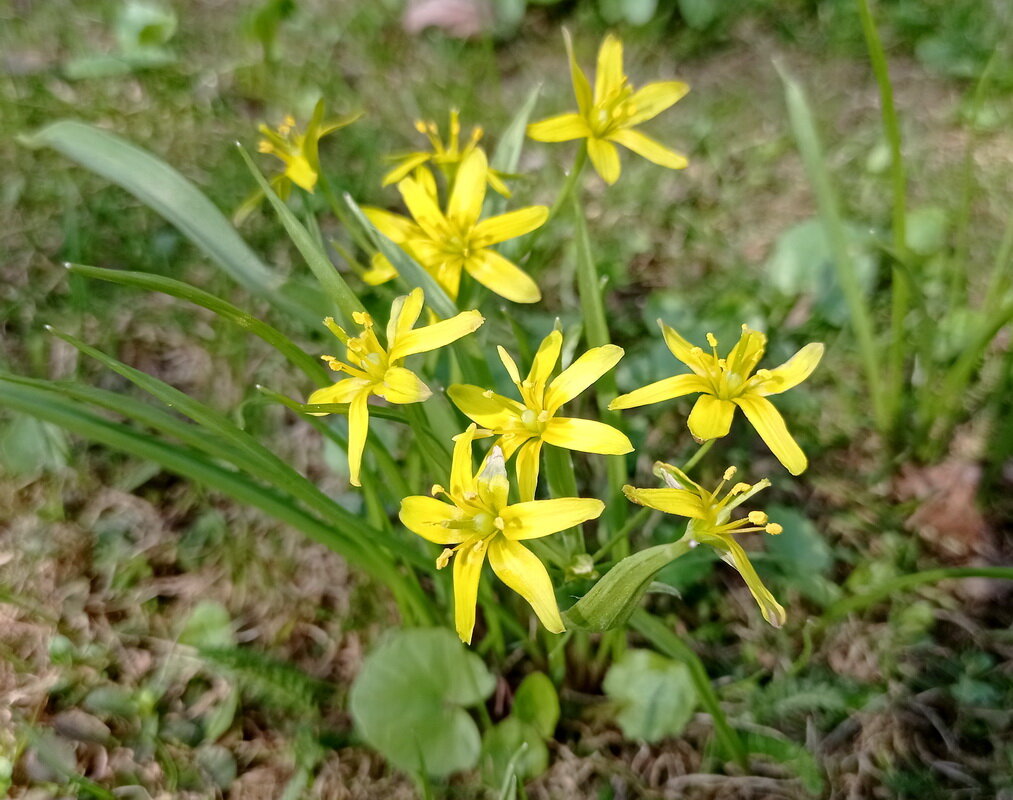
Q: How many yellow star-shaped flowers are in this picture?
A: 9